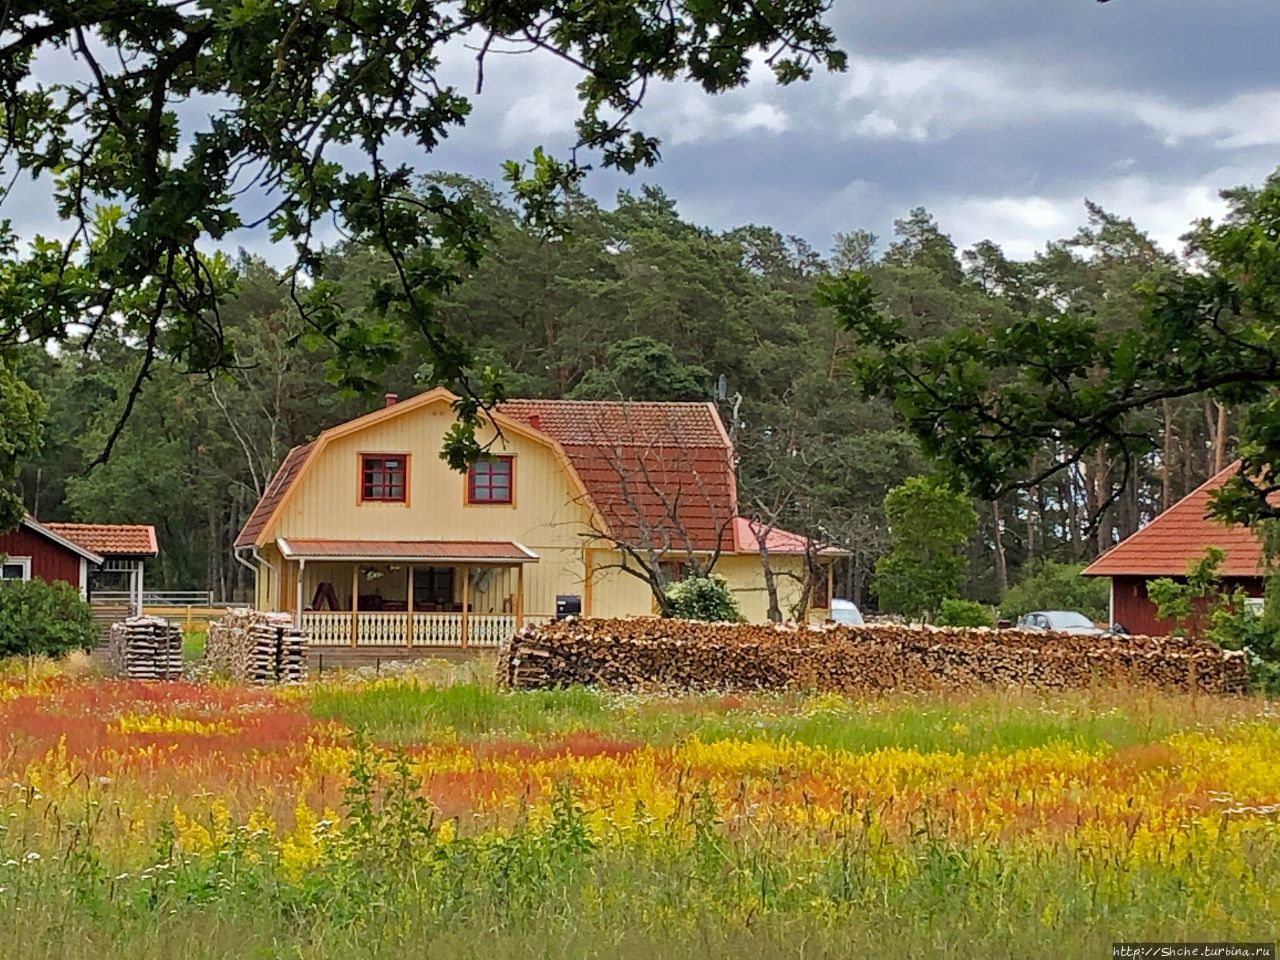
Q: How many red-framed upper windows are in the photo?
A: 2